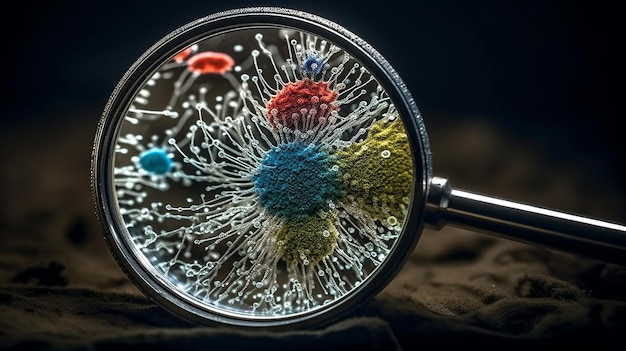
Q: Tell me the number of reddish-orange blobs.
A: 3